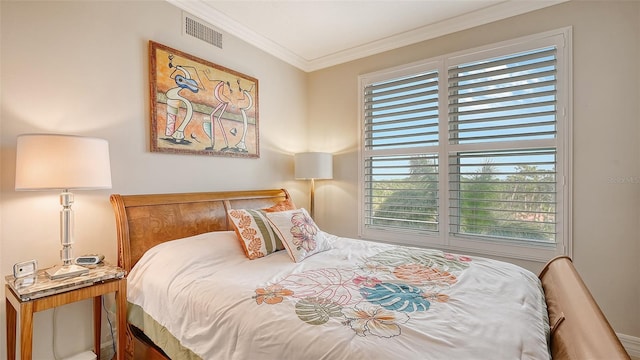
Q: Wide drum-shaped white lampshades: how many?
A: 2